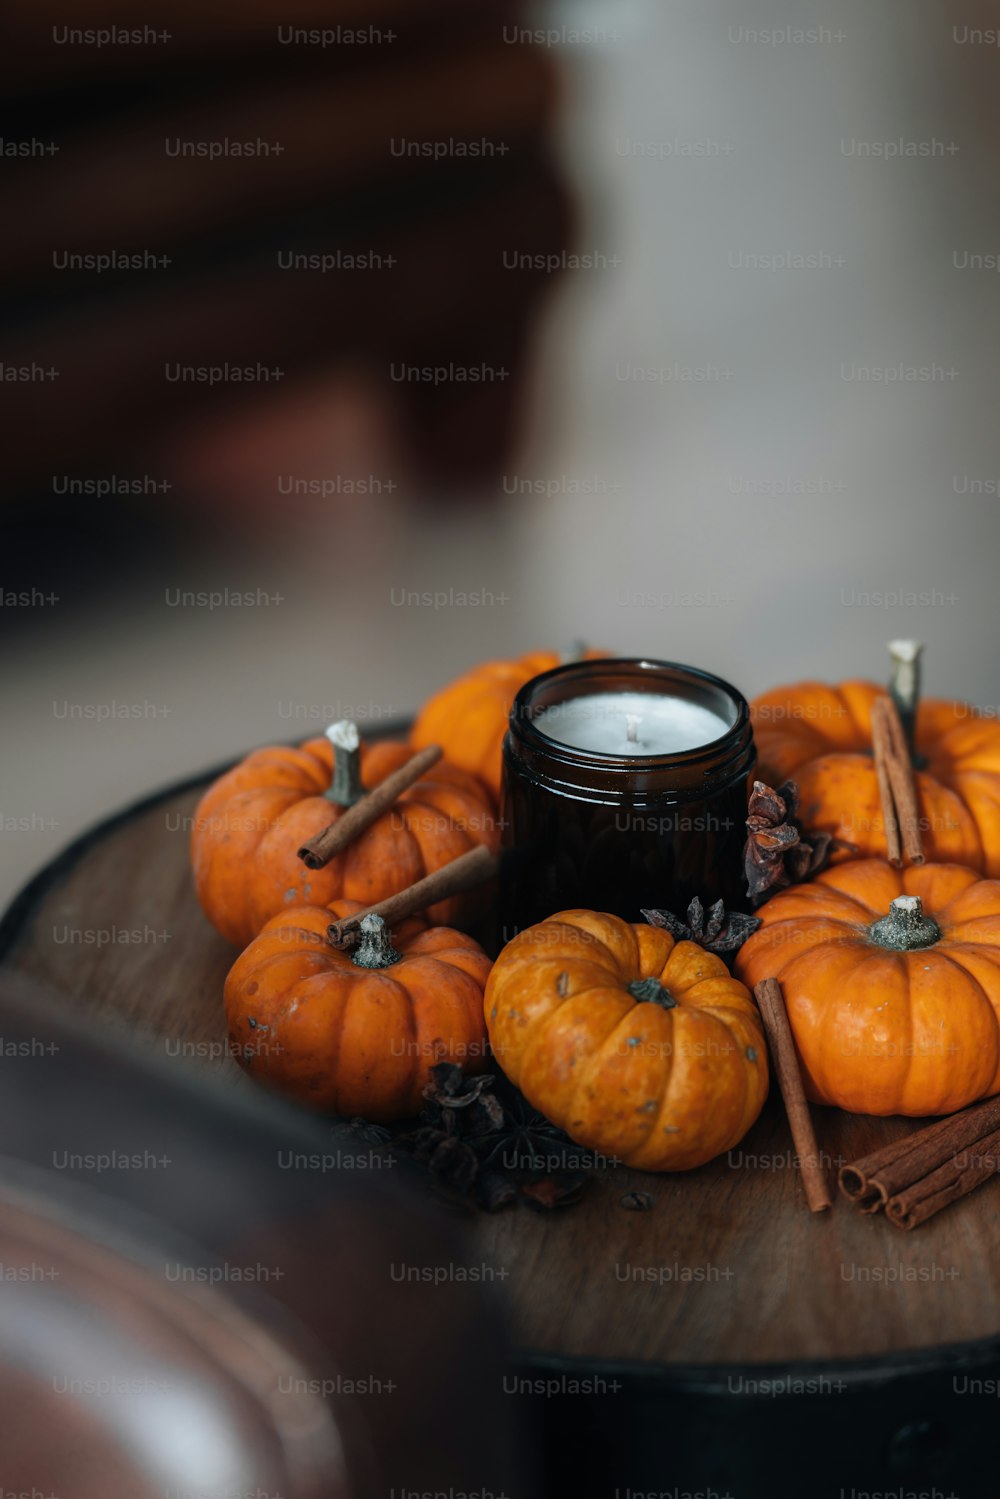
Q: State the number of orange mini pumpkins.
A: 6